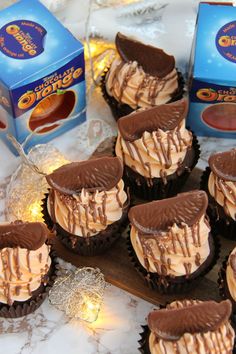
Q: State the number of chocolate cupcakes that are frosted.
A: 8